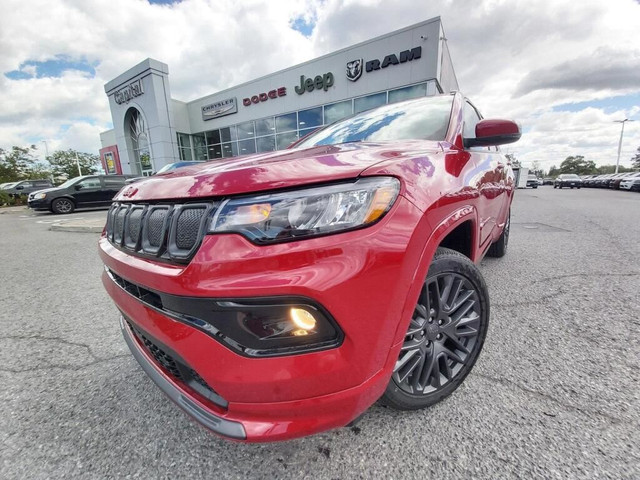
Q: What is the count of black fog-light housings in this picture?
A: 1